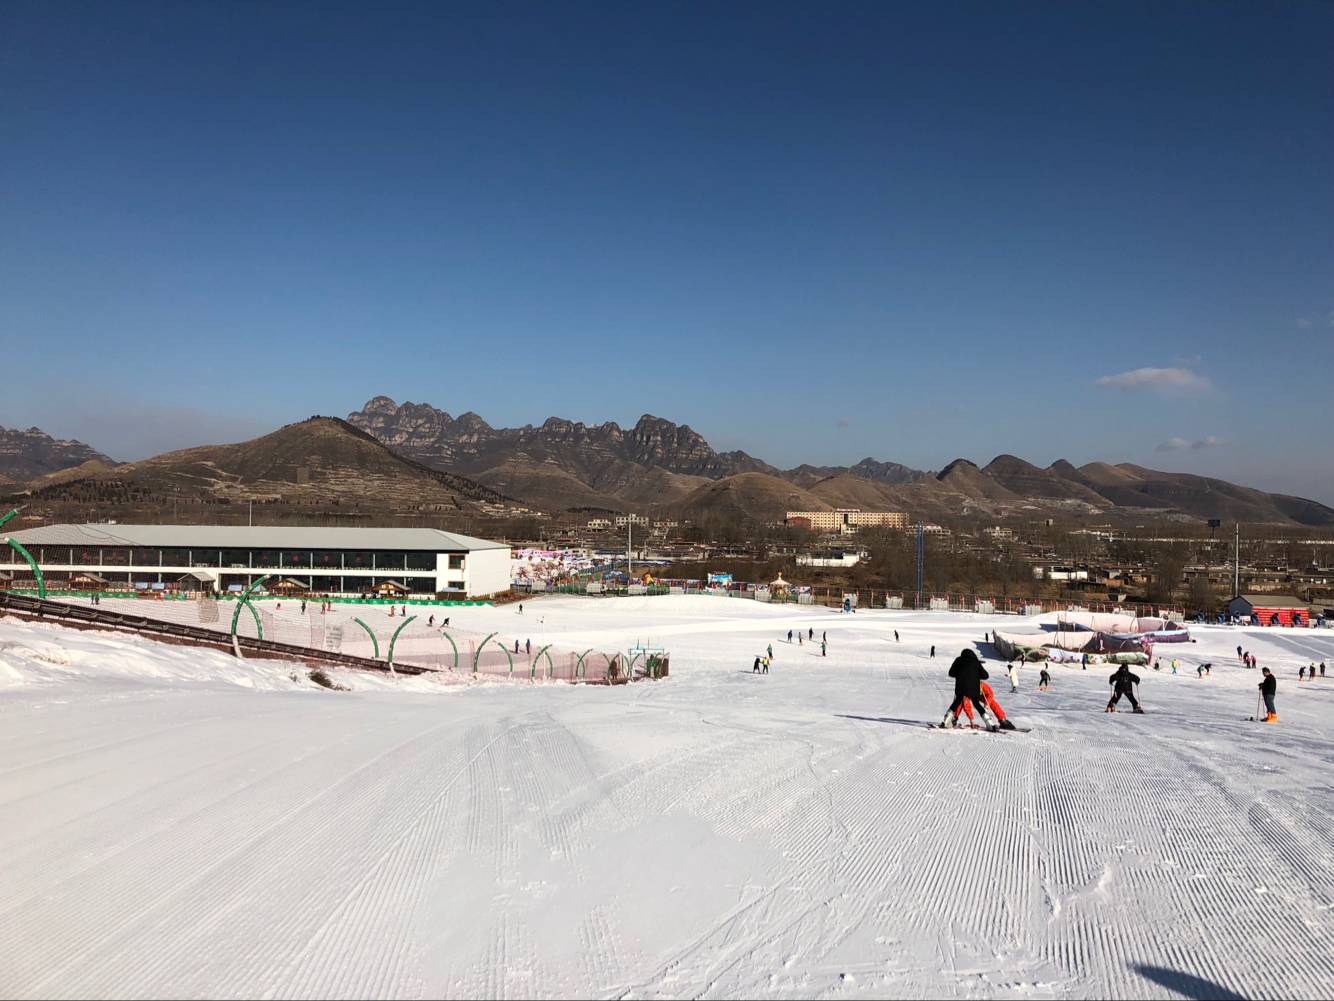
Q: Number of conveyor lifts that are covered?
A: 0